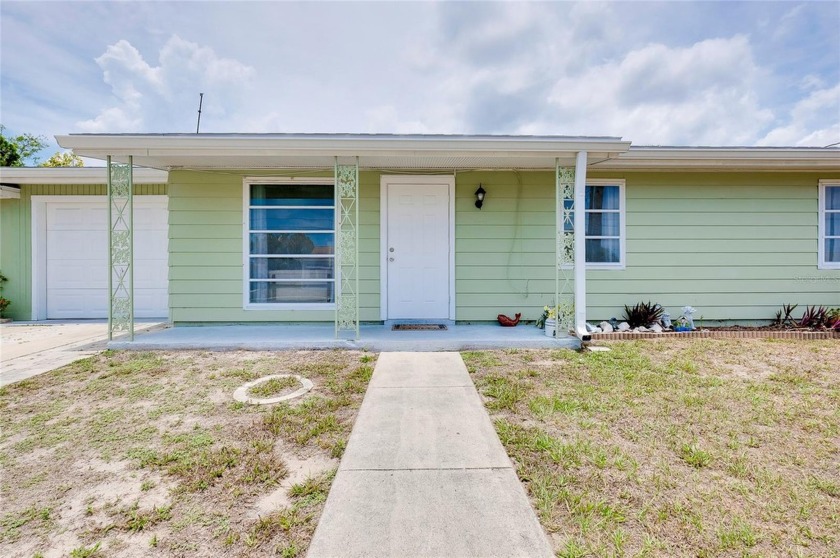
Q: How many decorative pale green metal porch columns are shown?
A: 3